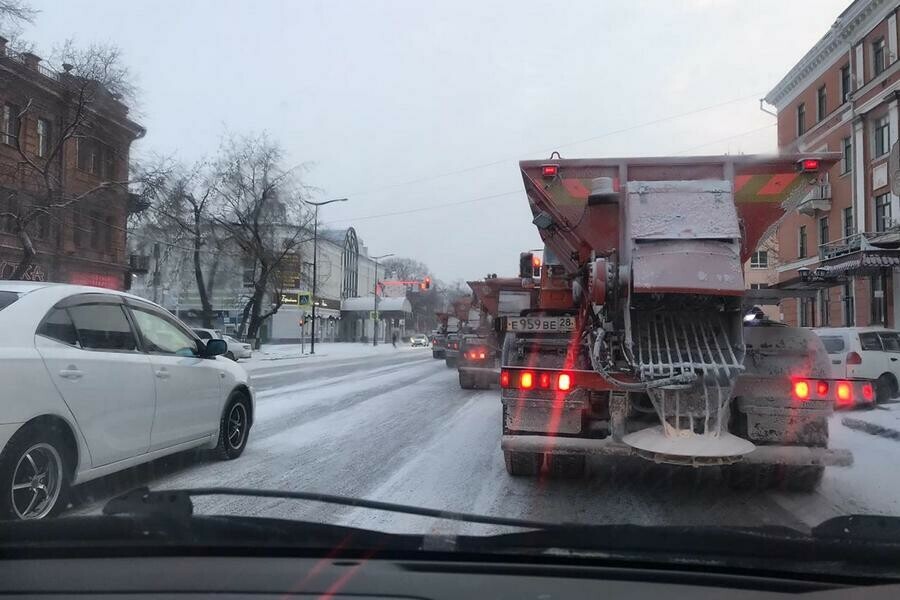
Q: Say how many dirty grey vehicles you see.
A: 0